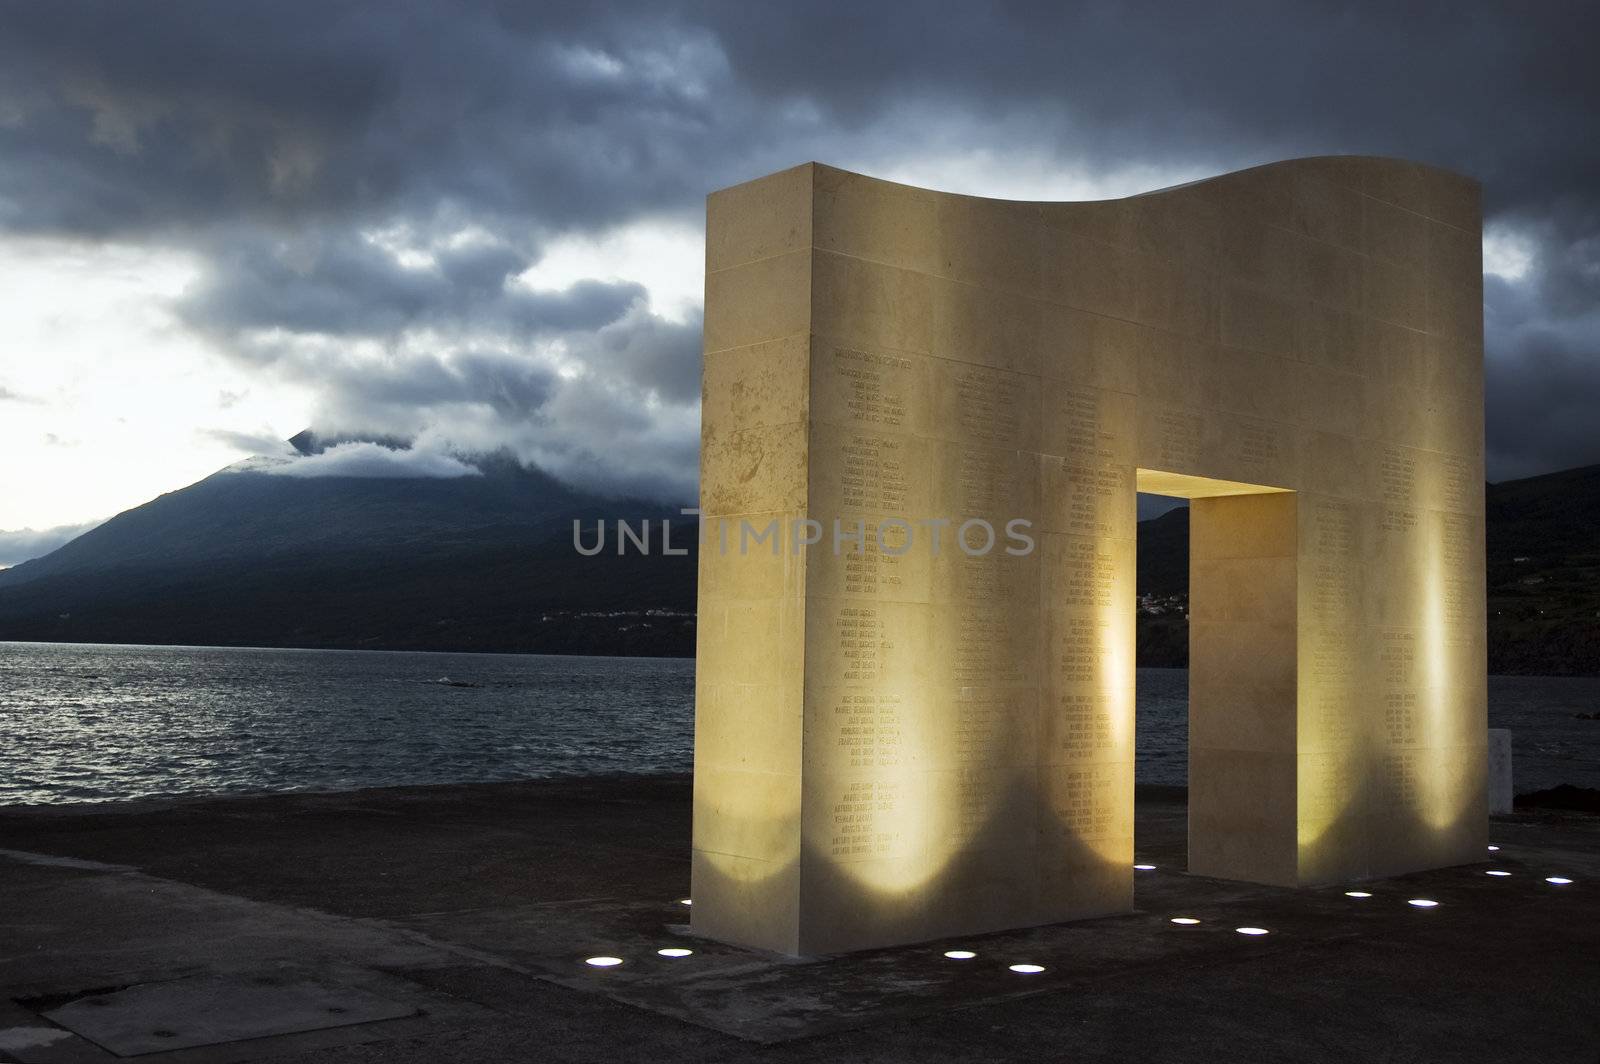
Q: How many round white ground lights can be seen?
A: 13